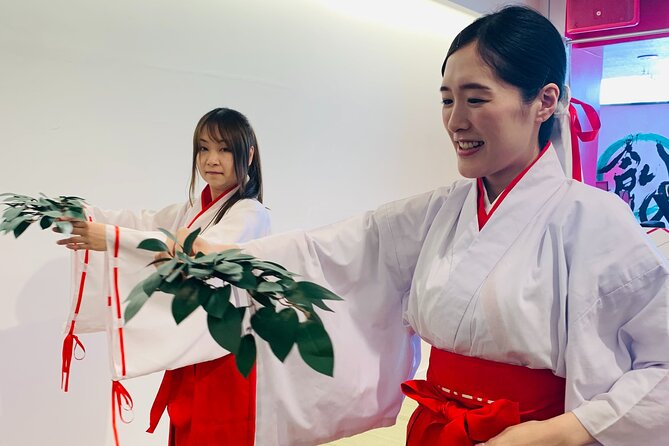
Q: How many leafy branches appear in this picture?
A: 2